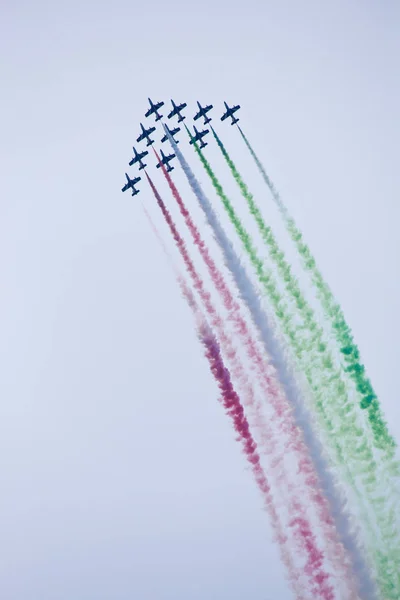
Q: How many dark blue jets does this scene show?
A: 10